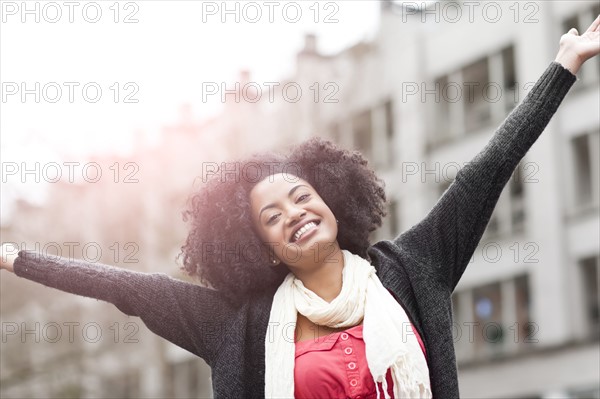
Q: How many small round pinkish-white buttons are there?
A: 4